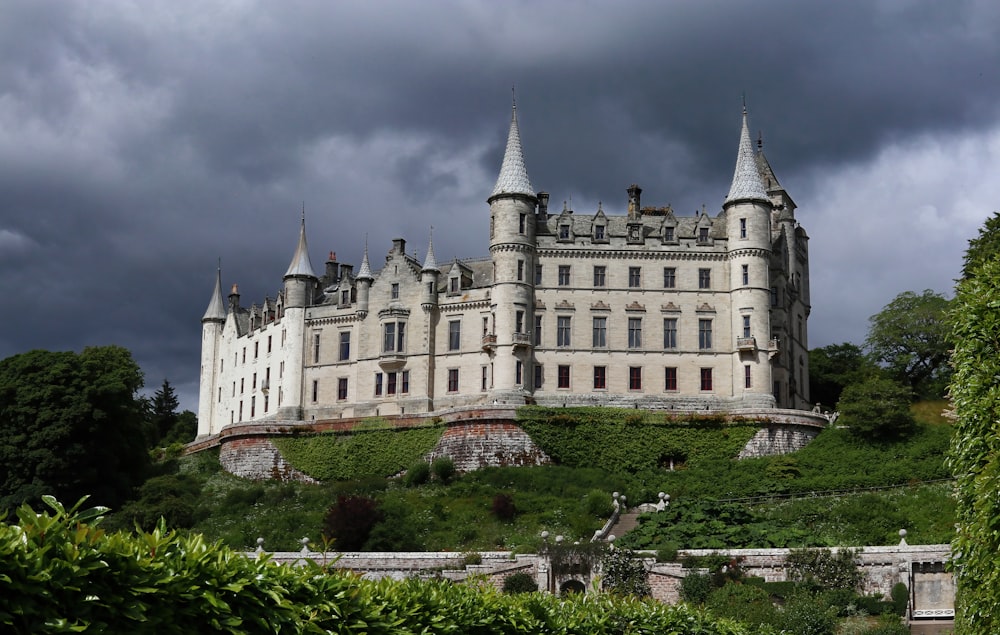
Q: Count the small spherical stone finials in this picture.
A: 11